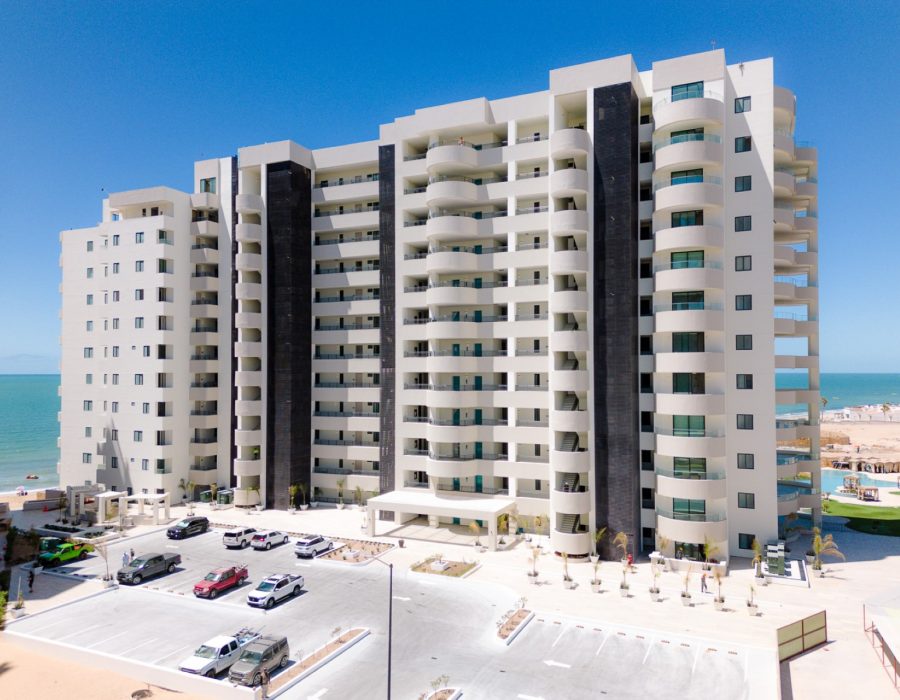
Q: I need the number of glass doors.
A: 12